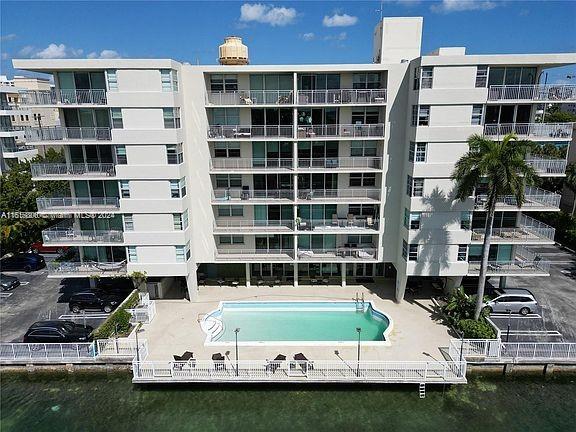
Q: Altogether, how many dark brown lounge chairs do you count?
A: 4